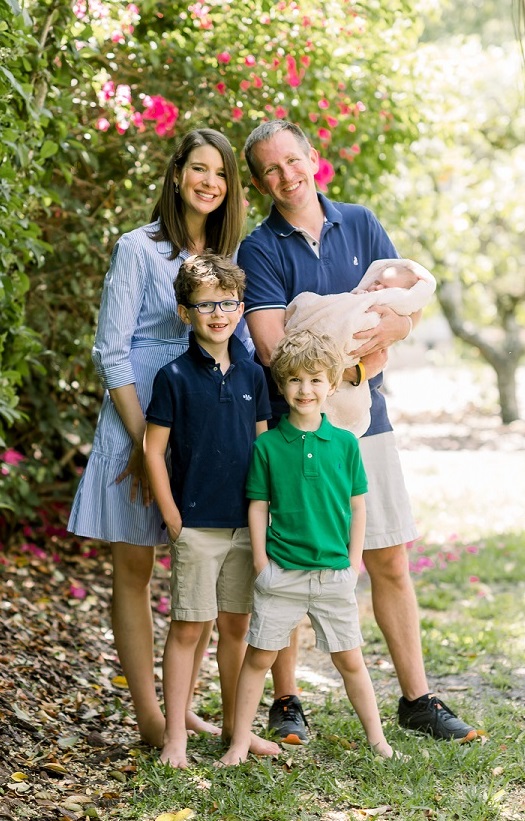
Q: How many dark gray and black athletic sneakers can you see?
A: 2